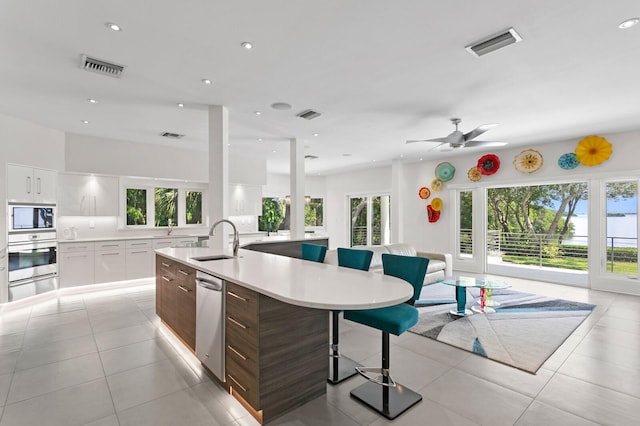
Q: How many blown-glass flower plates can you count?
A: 10